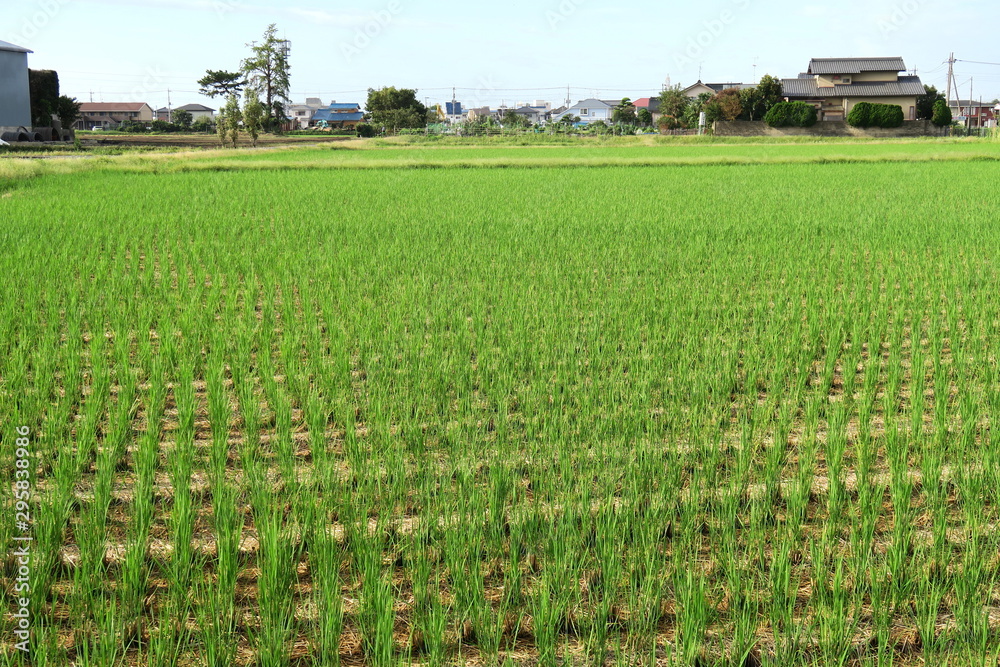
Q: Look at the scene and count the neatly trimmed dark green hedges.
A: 3